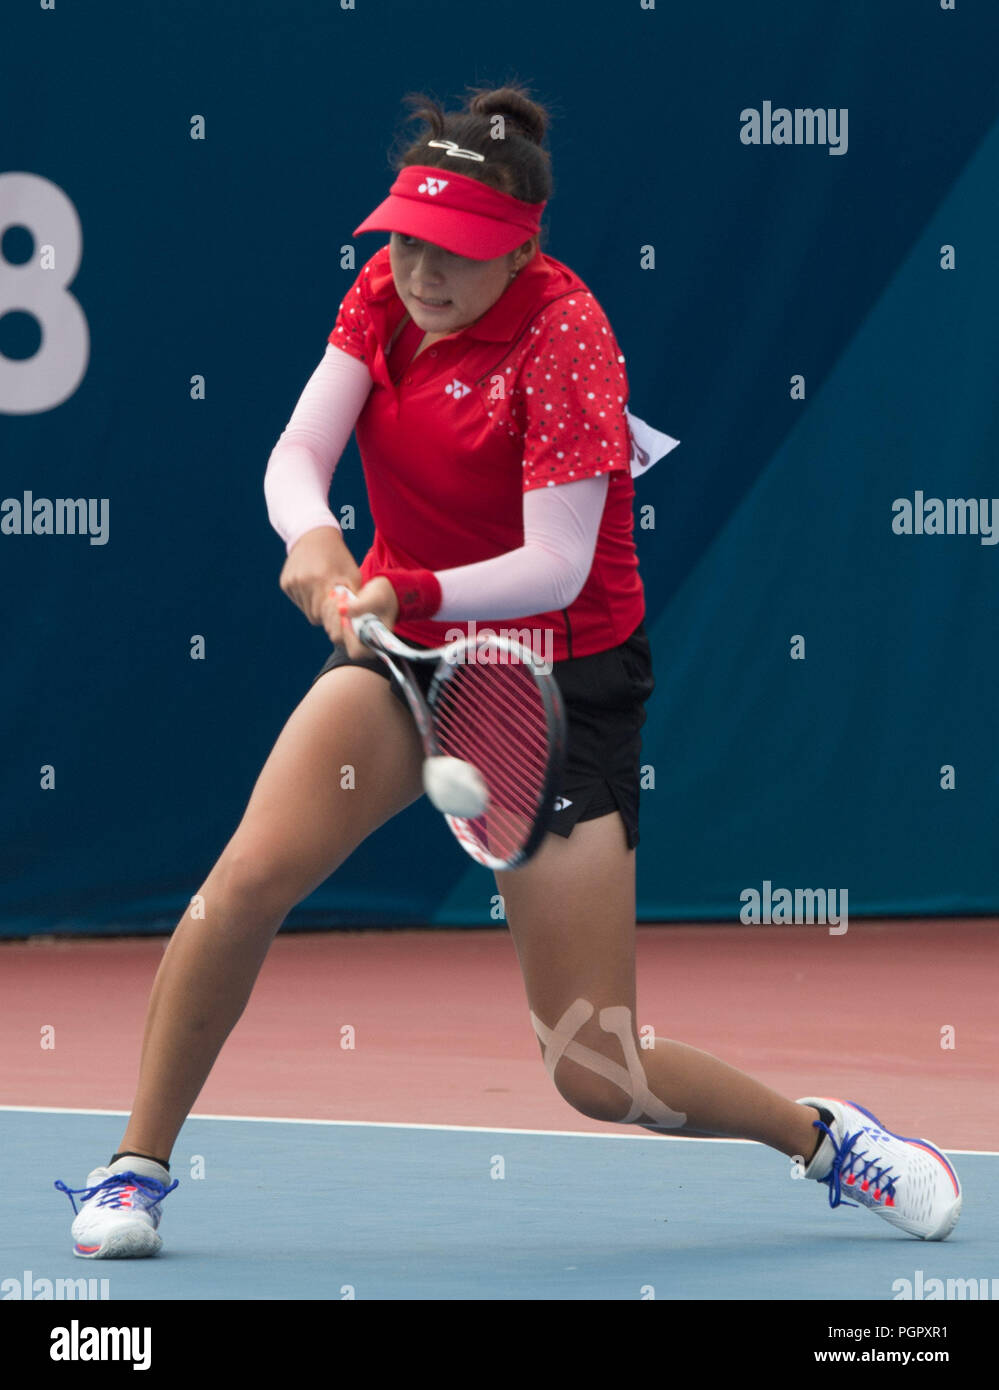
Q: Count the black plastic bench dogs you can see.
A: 0